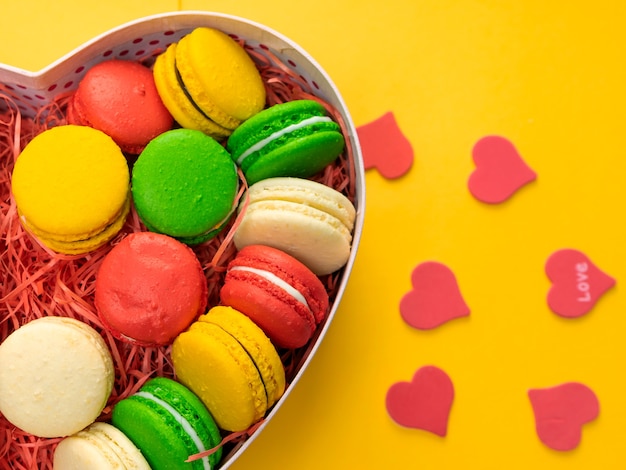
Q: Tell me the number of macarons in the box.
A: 12